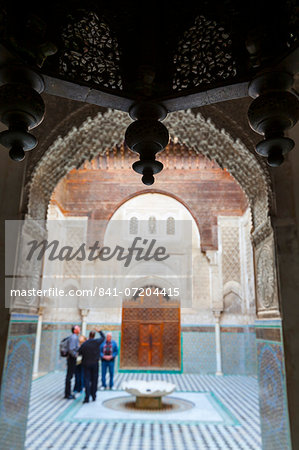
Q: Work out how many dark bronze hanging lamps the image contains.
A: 3